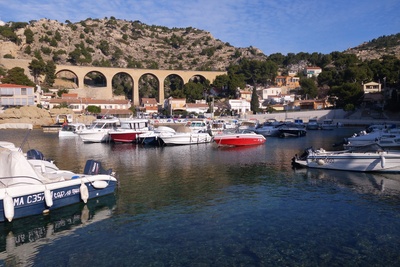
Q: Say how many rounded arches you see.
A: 6